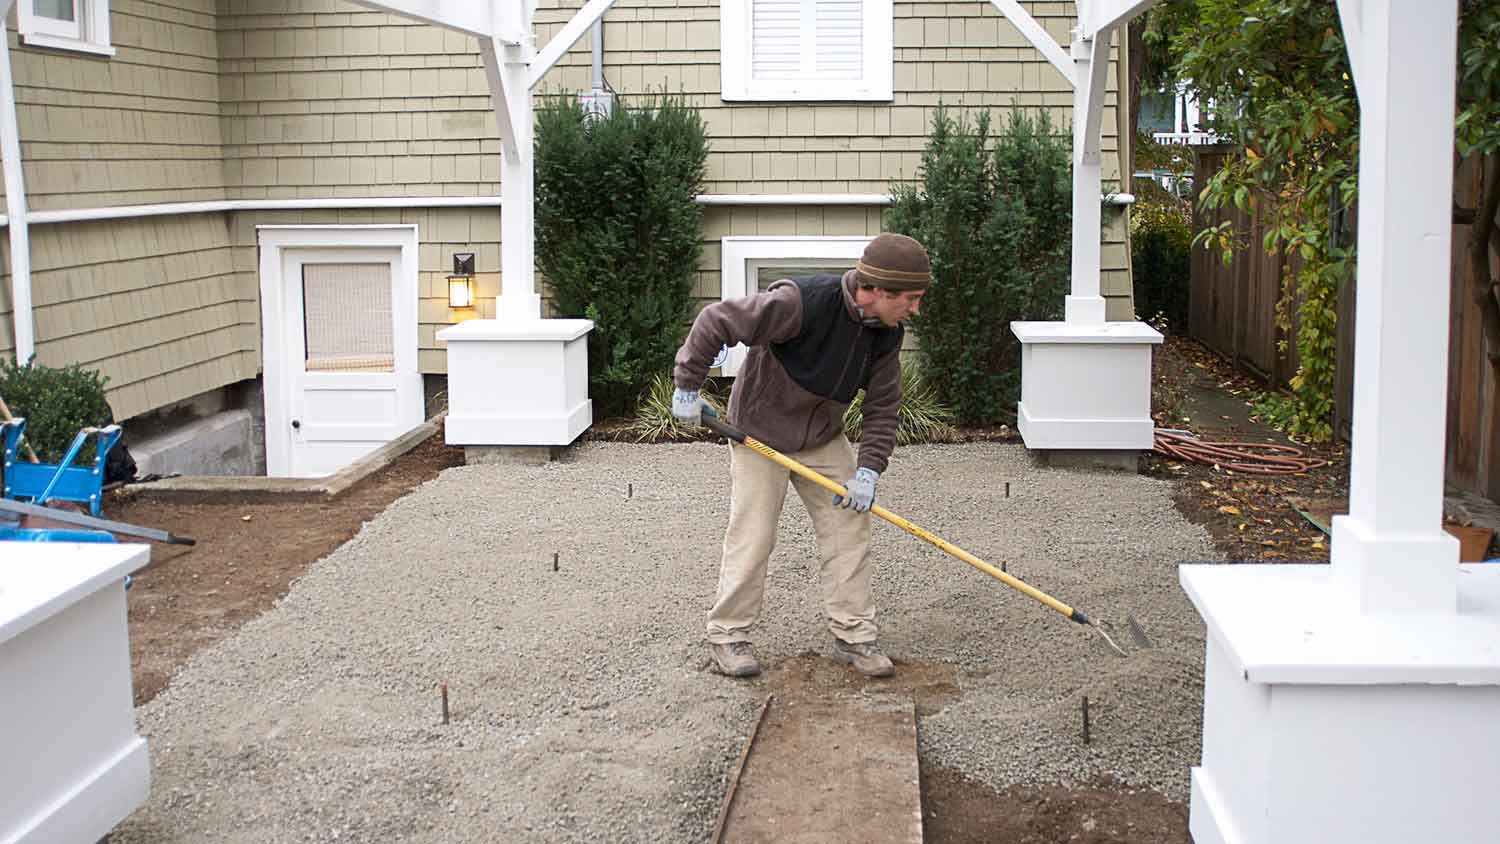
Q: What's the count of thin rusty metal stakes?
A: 6